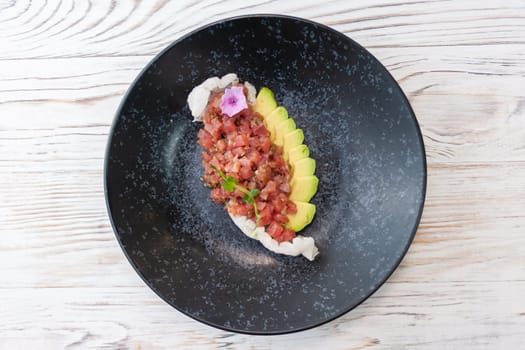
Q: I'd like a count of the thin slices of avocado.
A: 8